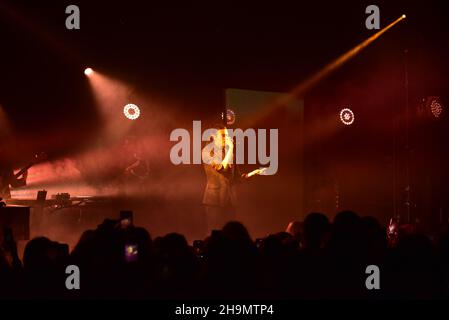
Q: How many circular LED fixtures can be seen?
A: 4